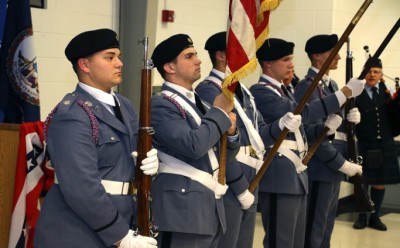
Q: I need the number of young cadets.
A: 5